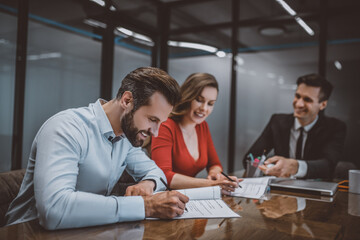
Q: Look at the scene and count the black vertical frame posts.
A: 5